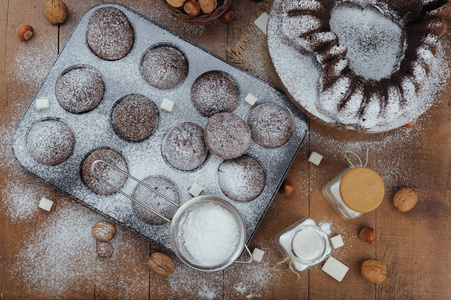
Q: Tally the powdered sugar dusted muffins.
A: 12